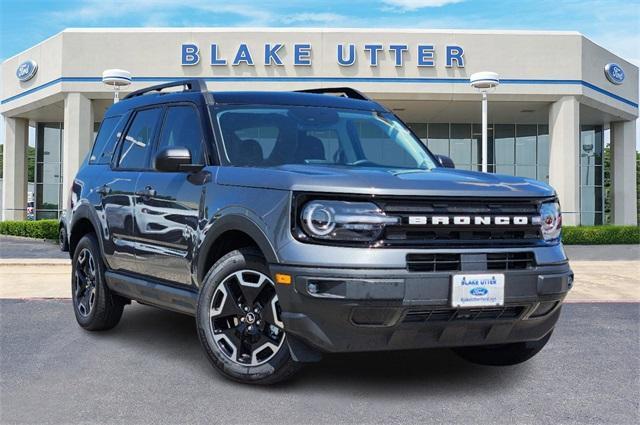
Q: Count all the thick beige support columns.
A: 4